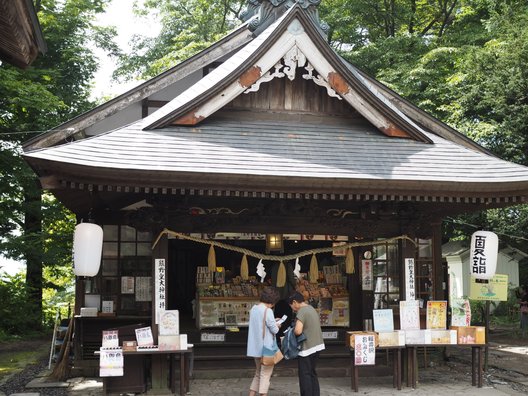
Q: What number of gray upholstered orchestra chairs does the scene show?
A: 0